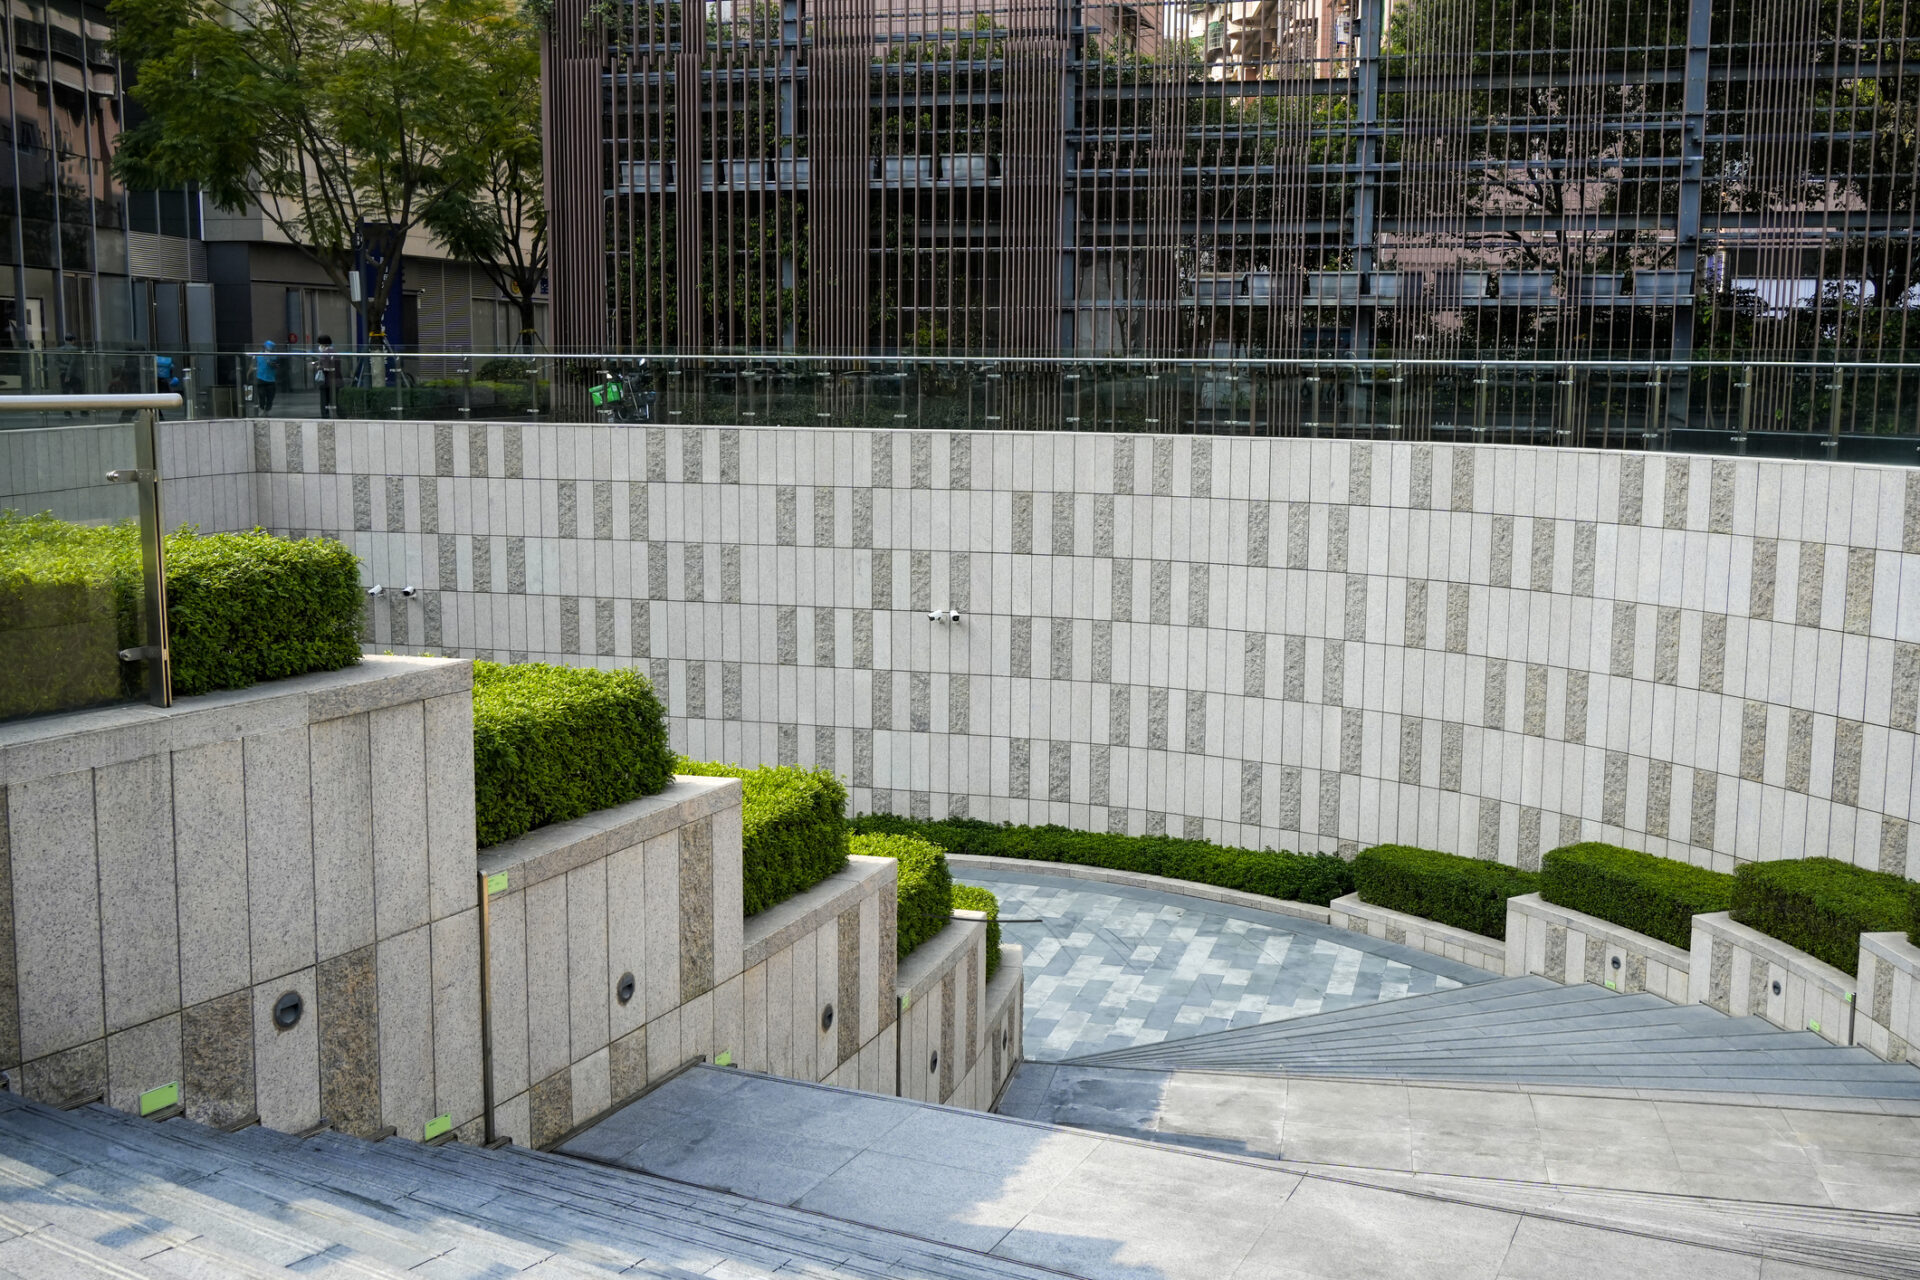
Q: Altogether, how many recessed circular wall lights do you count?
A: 7